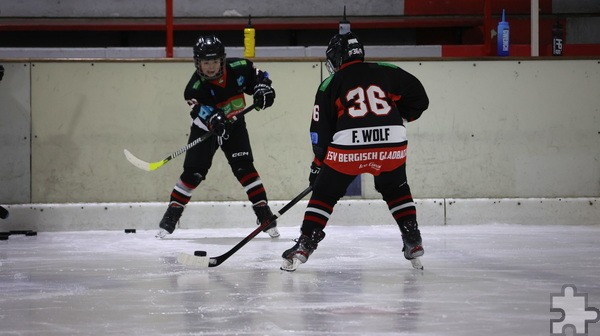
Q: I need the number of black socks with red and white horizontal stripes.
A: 4